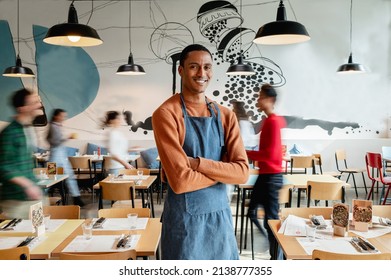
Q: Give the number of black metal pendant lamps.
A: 6